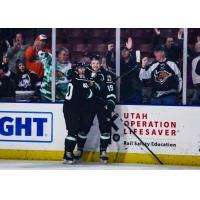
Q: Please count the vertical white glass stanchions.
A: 3